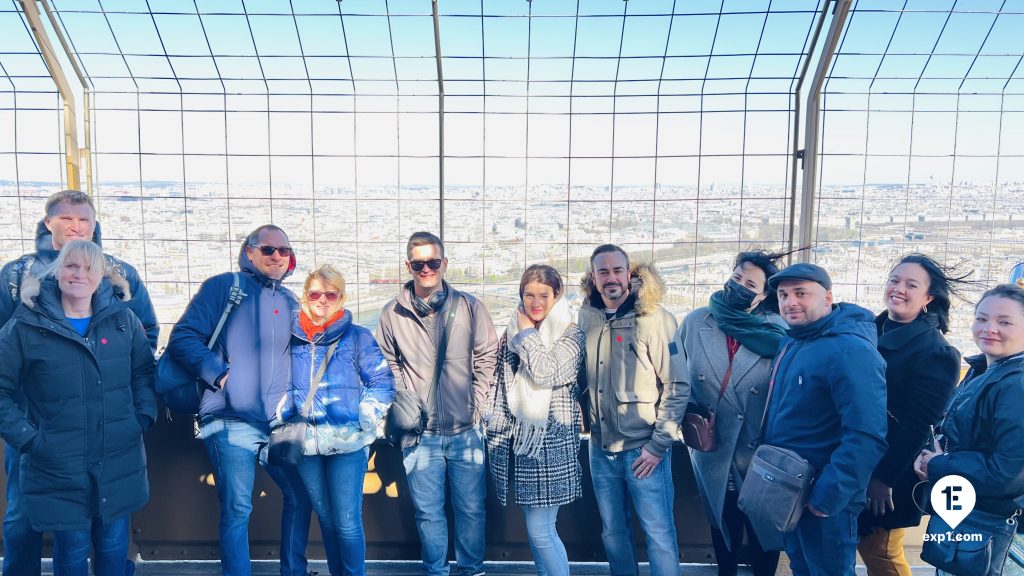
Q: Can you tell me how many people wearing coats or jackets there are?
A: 11